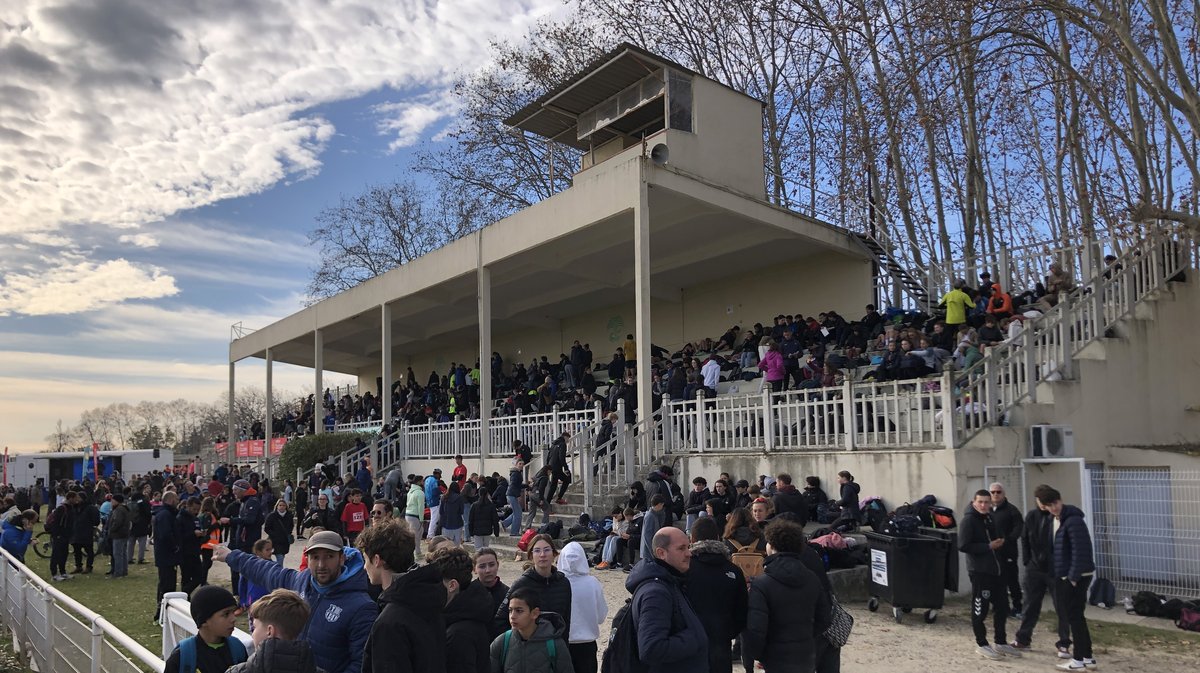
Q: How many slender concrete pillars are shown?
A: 6